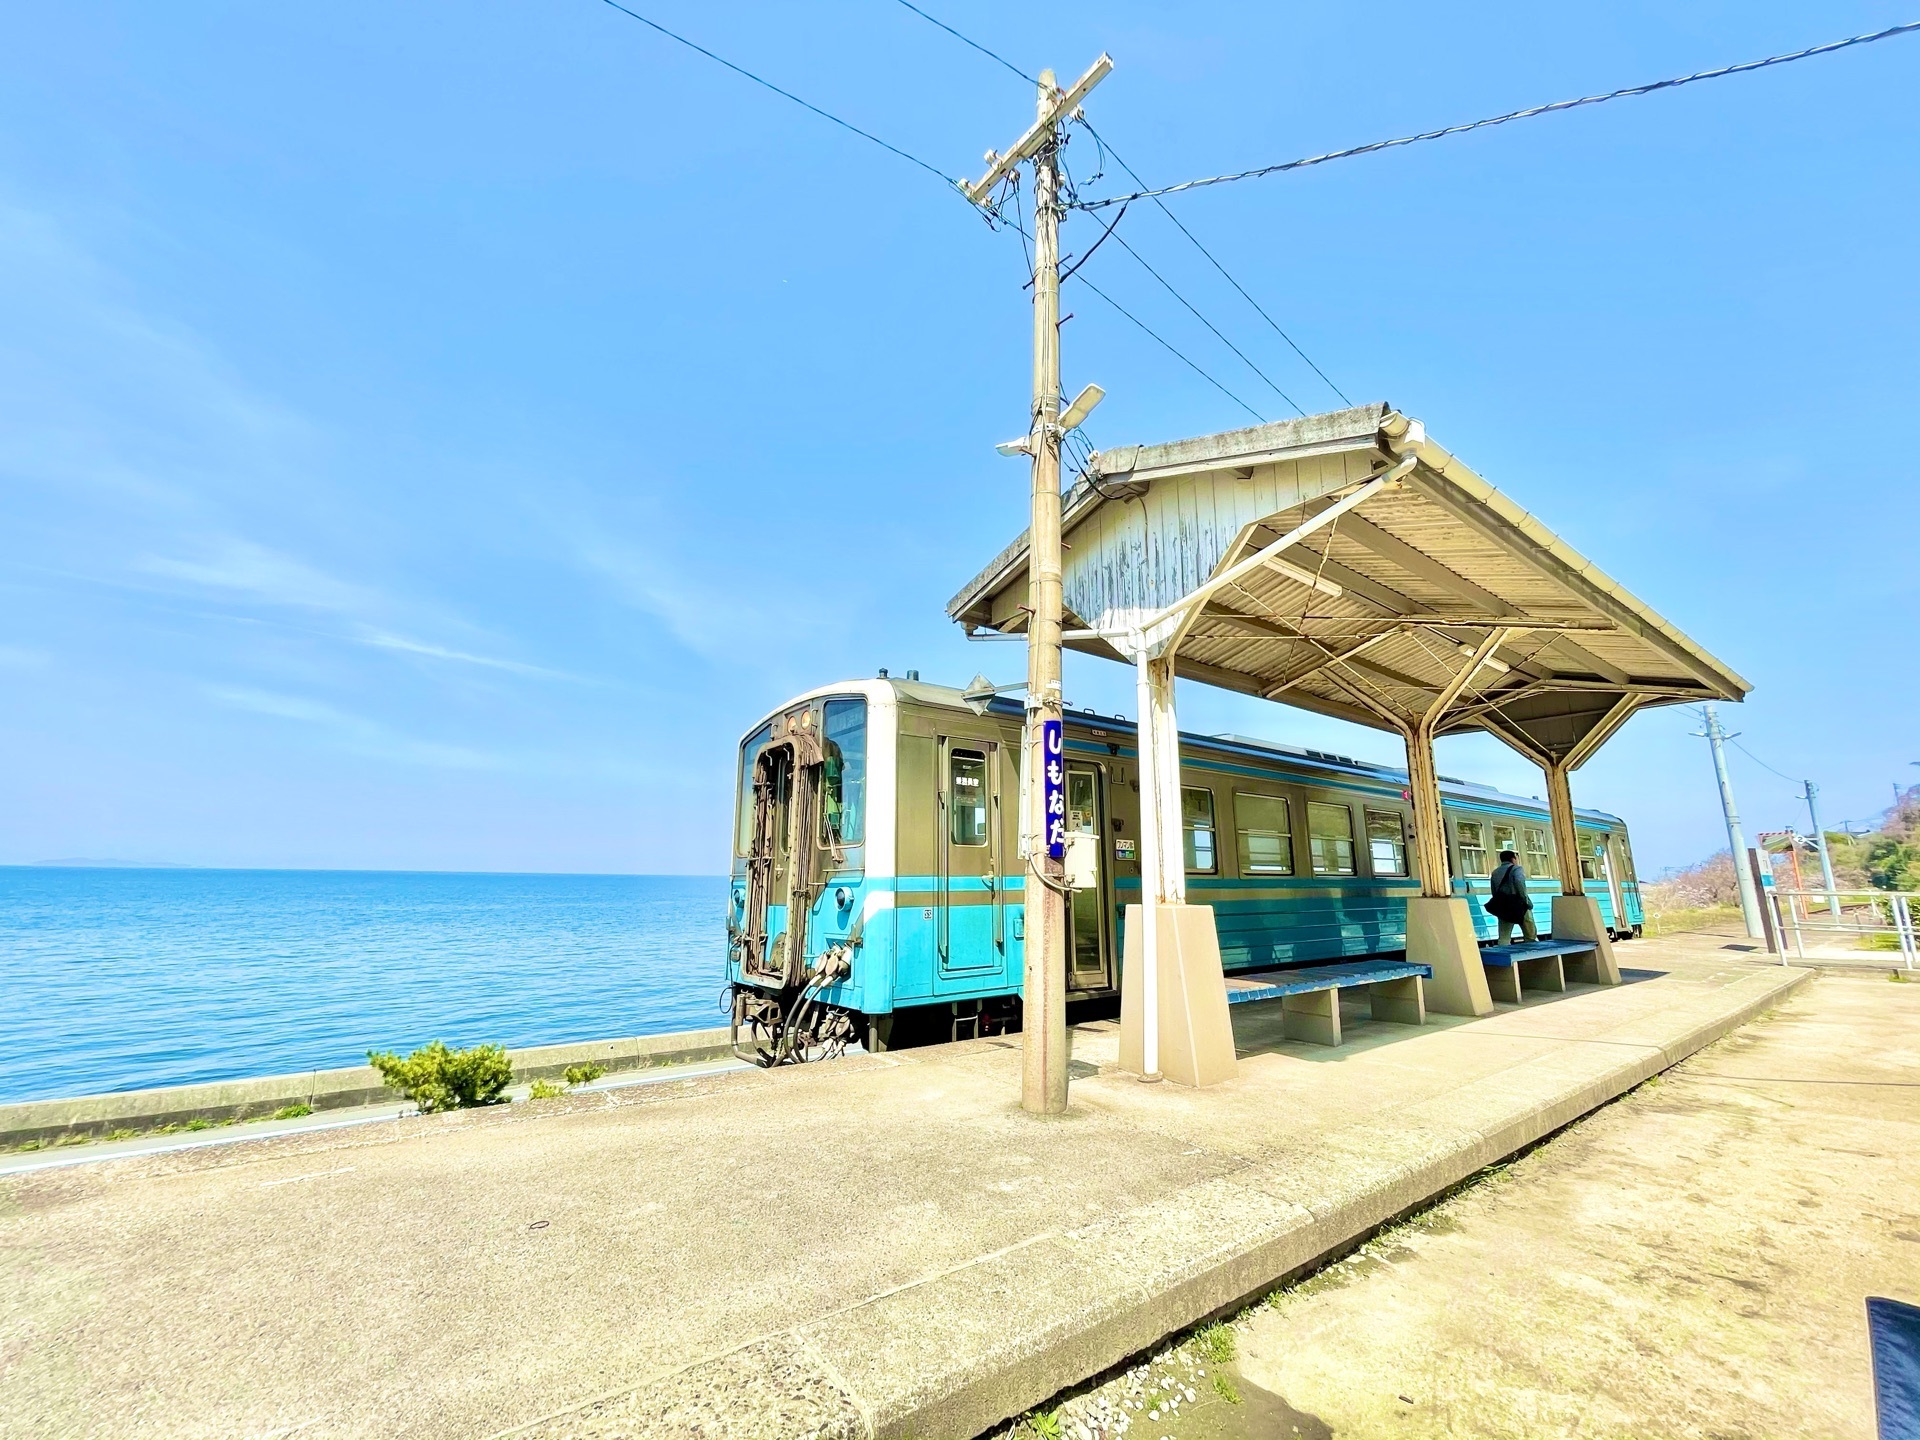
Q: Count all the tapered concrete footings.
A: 3